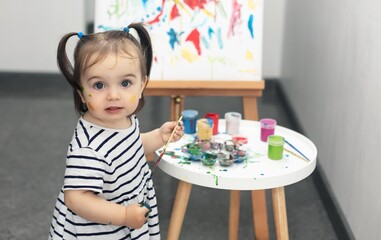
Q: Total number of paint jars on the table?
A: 6